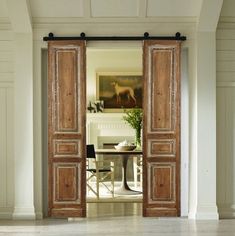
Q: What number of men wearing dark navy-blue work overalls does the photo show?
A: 0